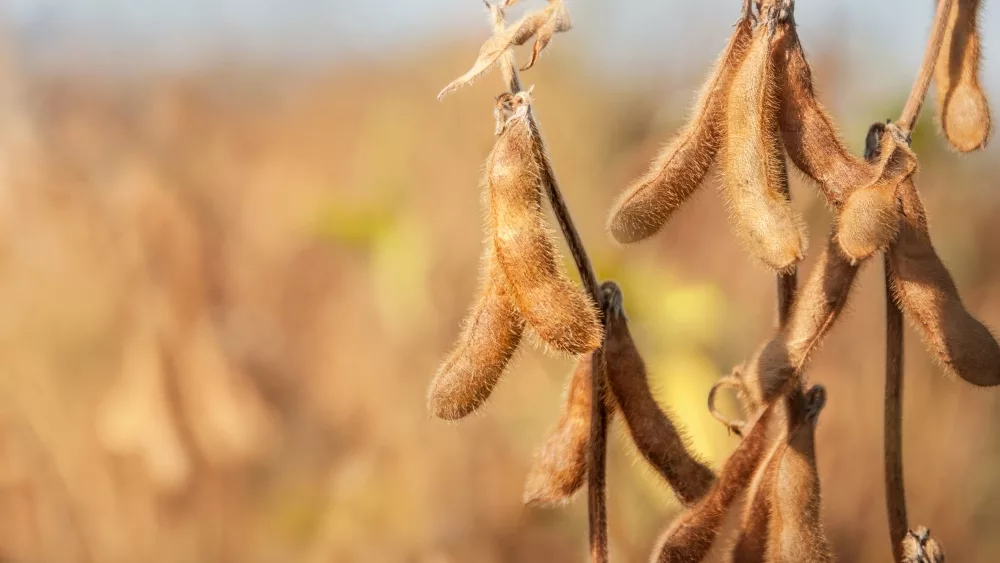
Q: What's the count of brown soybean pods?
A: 14